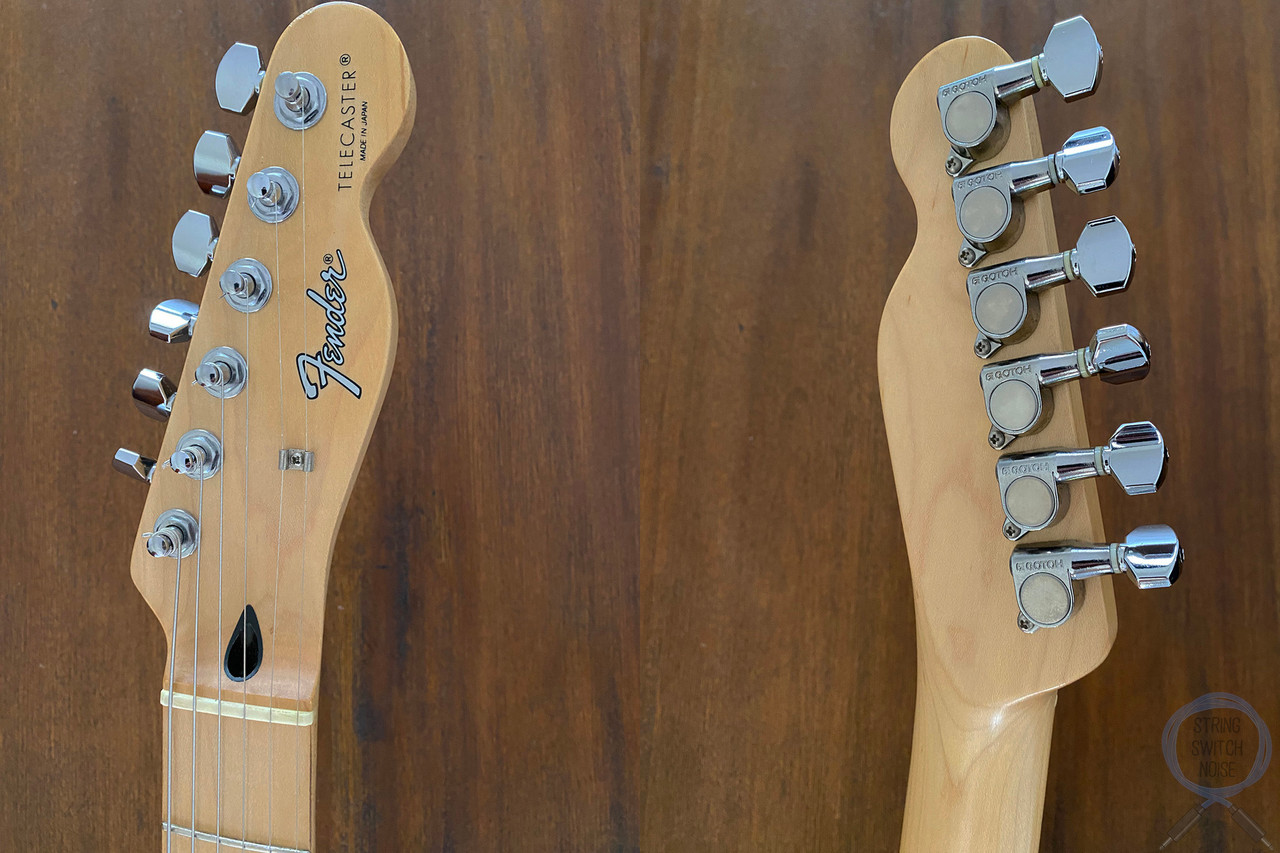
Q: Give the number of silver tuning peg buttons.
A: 12